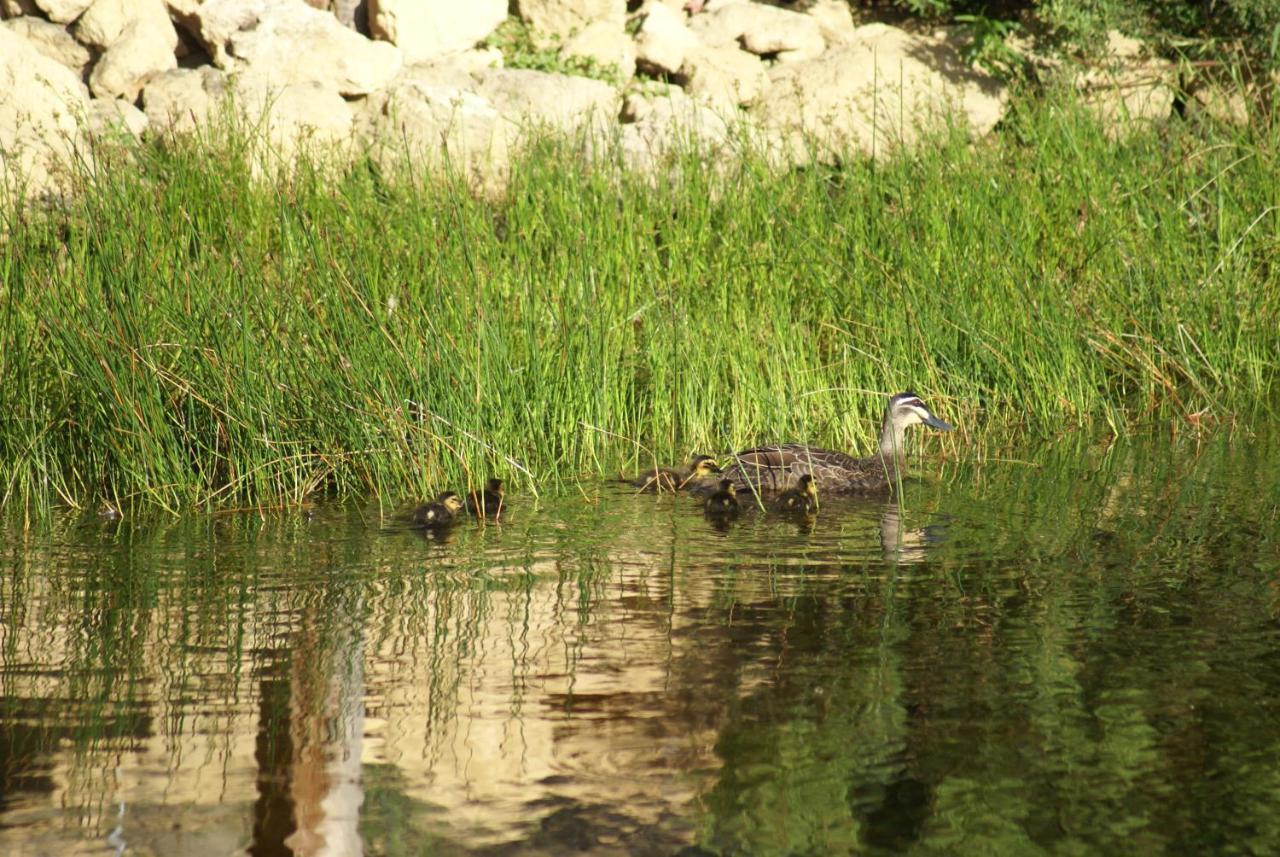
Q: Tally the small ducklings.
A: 5